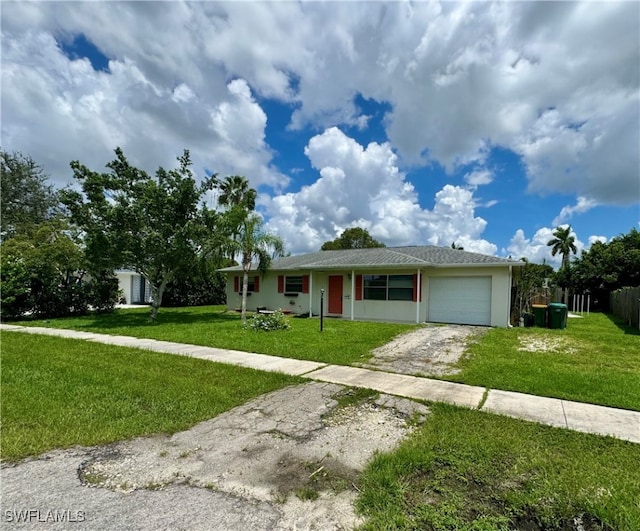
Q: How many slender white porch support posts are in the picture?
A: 3